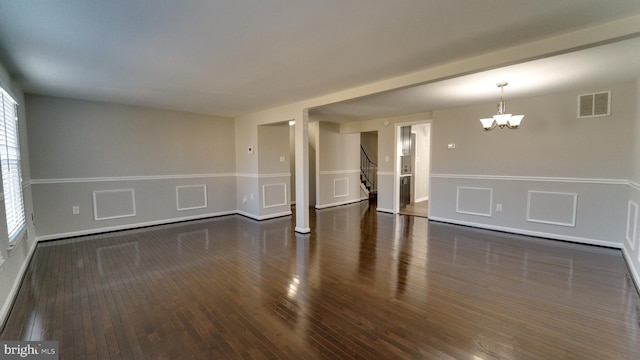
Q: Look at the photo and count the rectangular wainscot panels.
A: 7